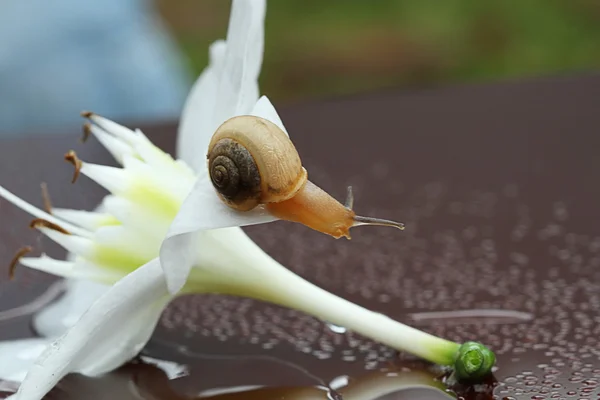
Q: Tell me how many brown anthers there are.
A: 6